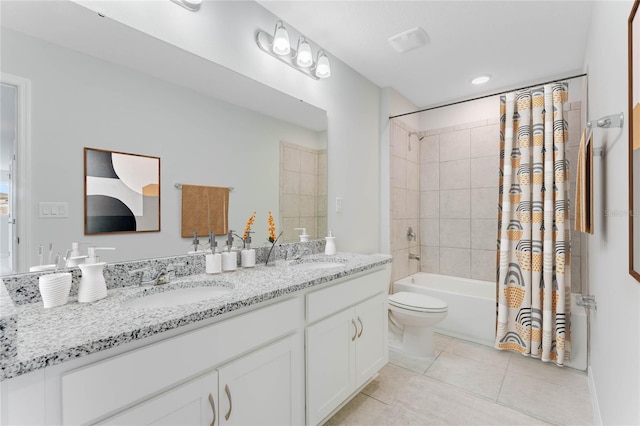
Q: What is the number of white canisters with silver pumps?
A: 3